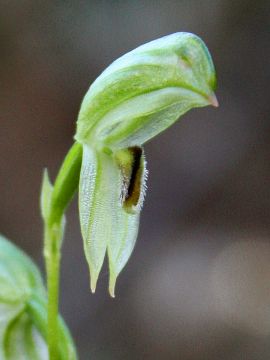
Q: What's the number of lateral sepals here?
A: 2